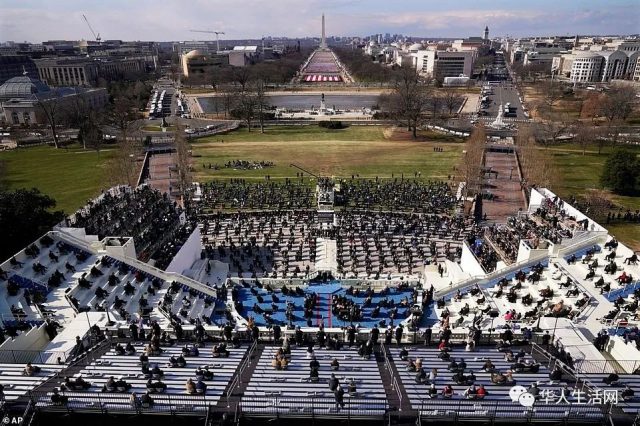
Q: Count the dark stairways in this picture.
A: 4